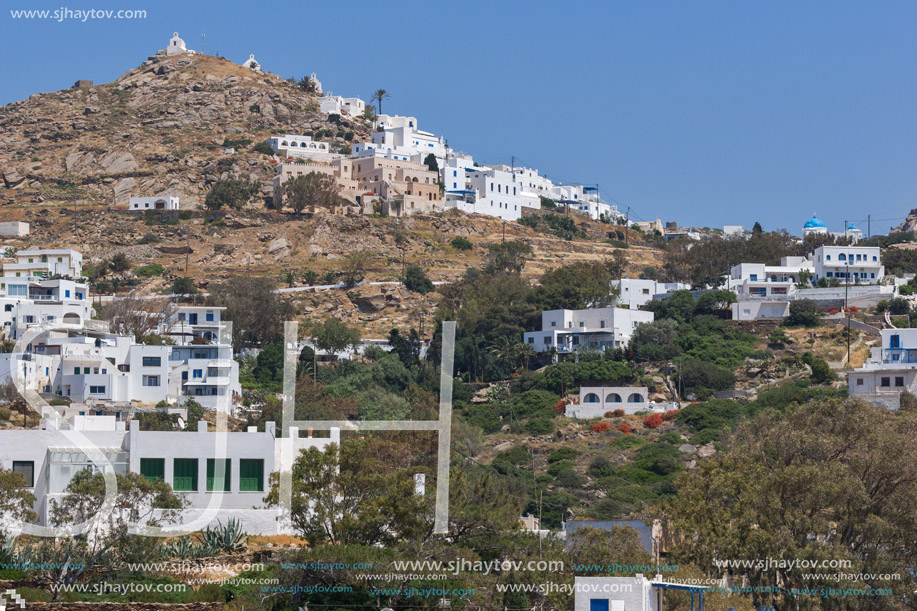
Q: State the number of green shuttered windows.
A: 4